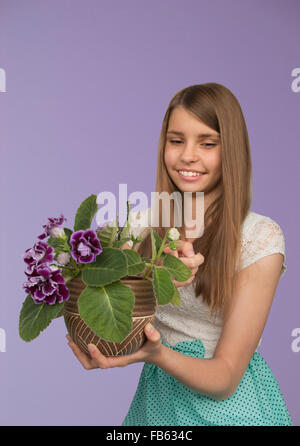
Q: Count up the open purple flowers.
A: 4